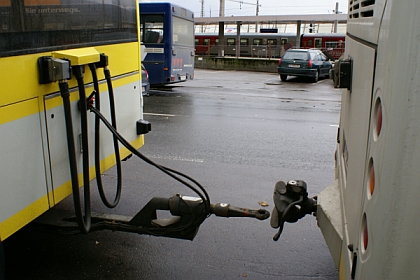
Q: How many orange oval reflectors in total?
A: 1